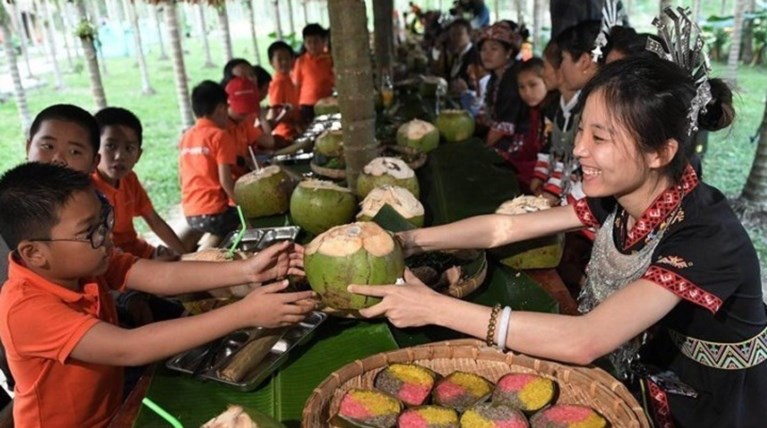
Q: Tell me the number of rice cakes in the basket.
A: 7